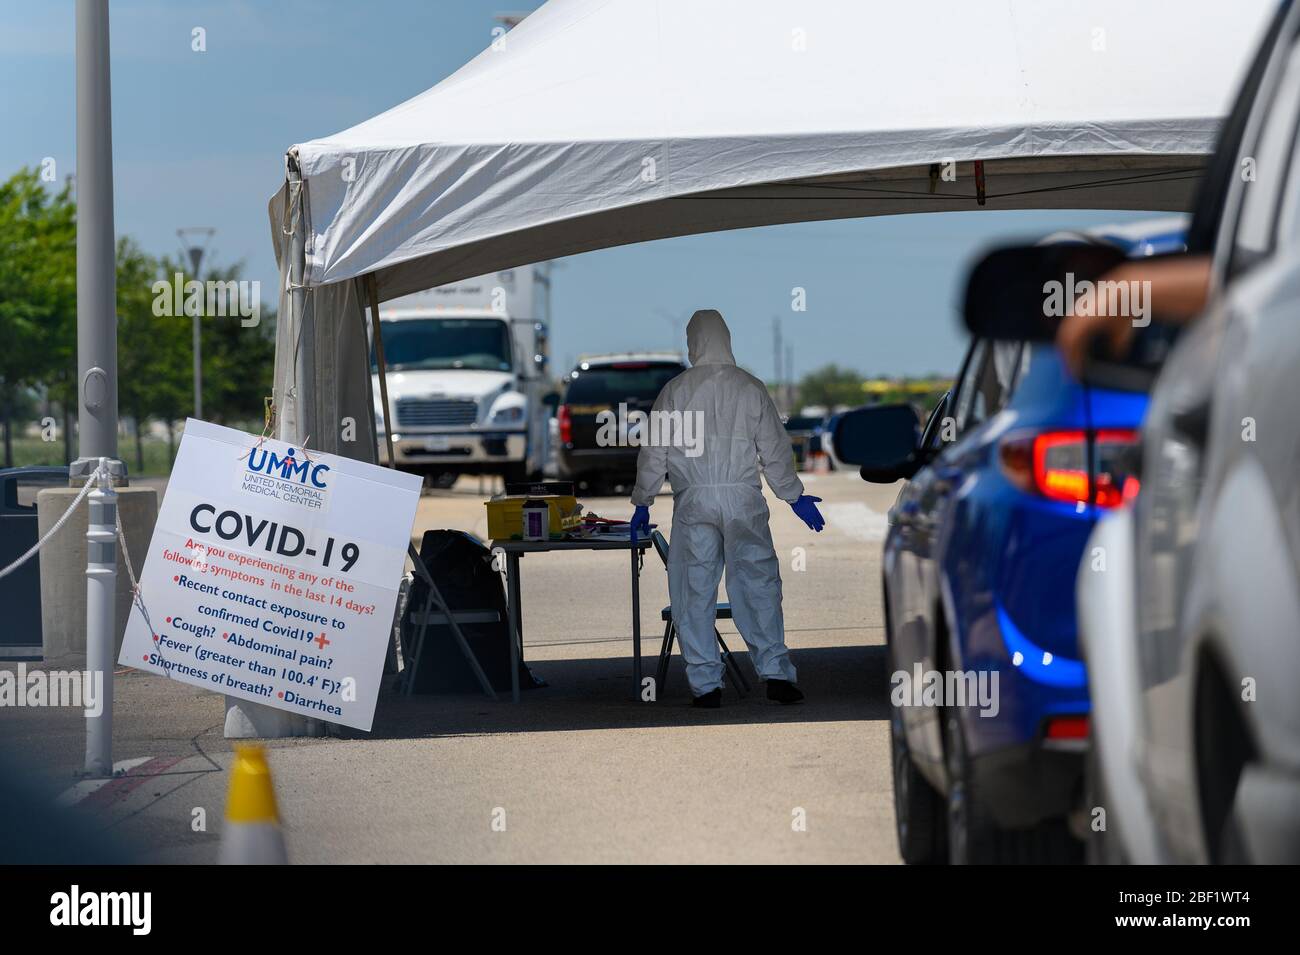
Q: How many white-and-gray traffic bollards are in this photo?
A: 1